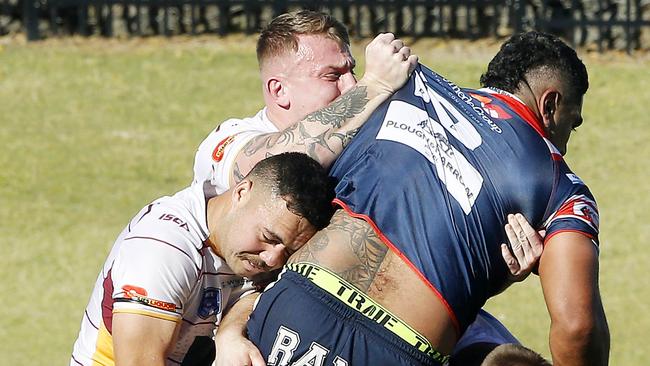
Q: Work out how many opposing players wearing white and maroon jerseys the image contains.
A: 2